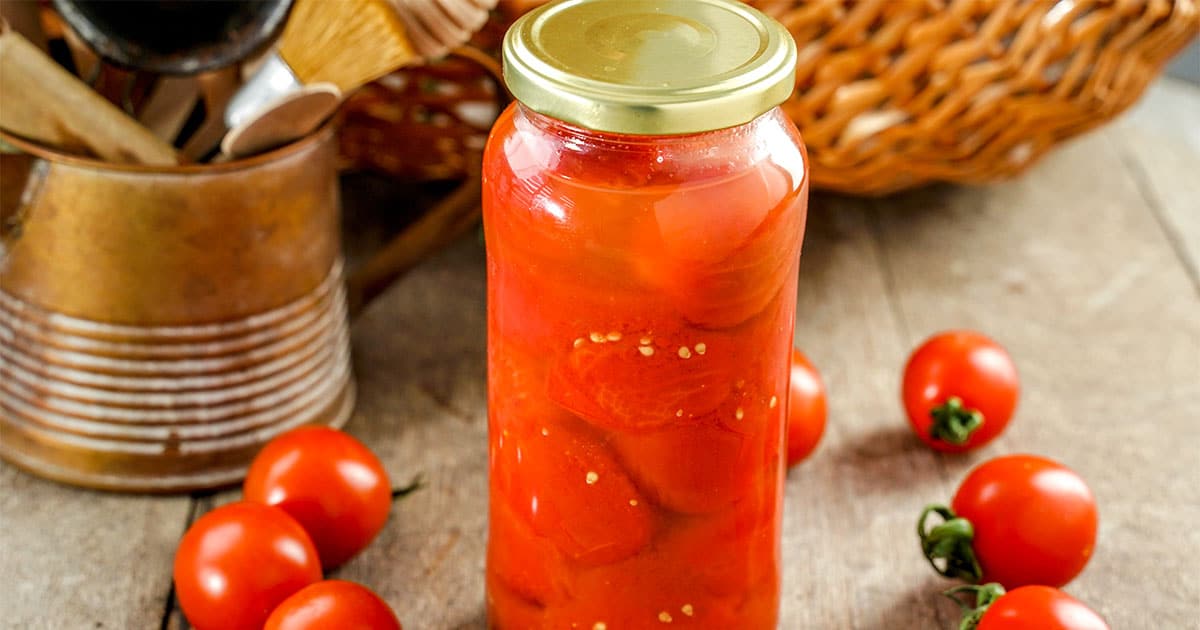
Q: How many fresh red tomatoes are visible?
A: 7